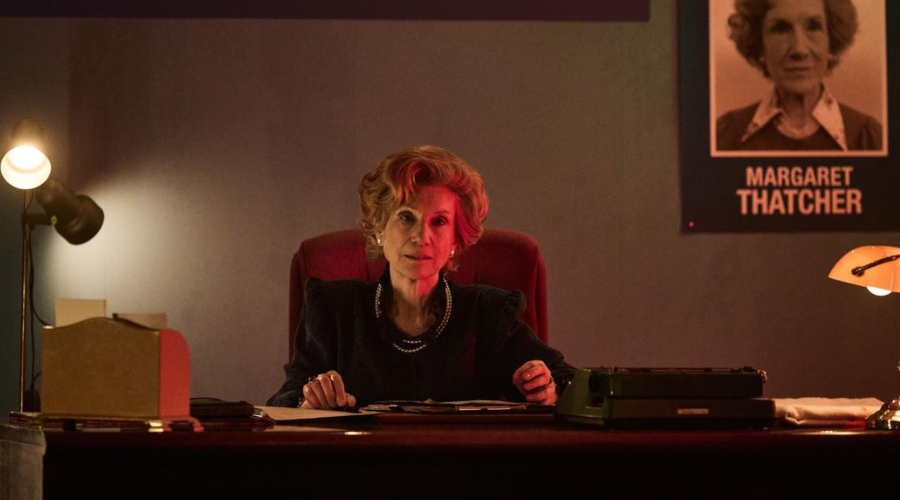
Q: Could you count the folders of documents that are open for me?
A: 1